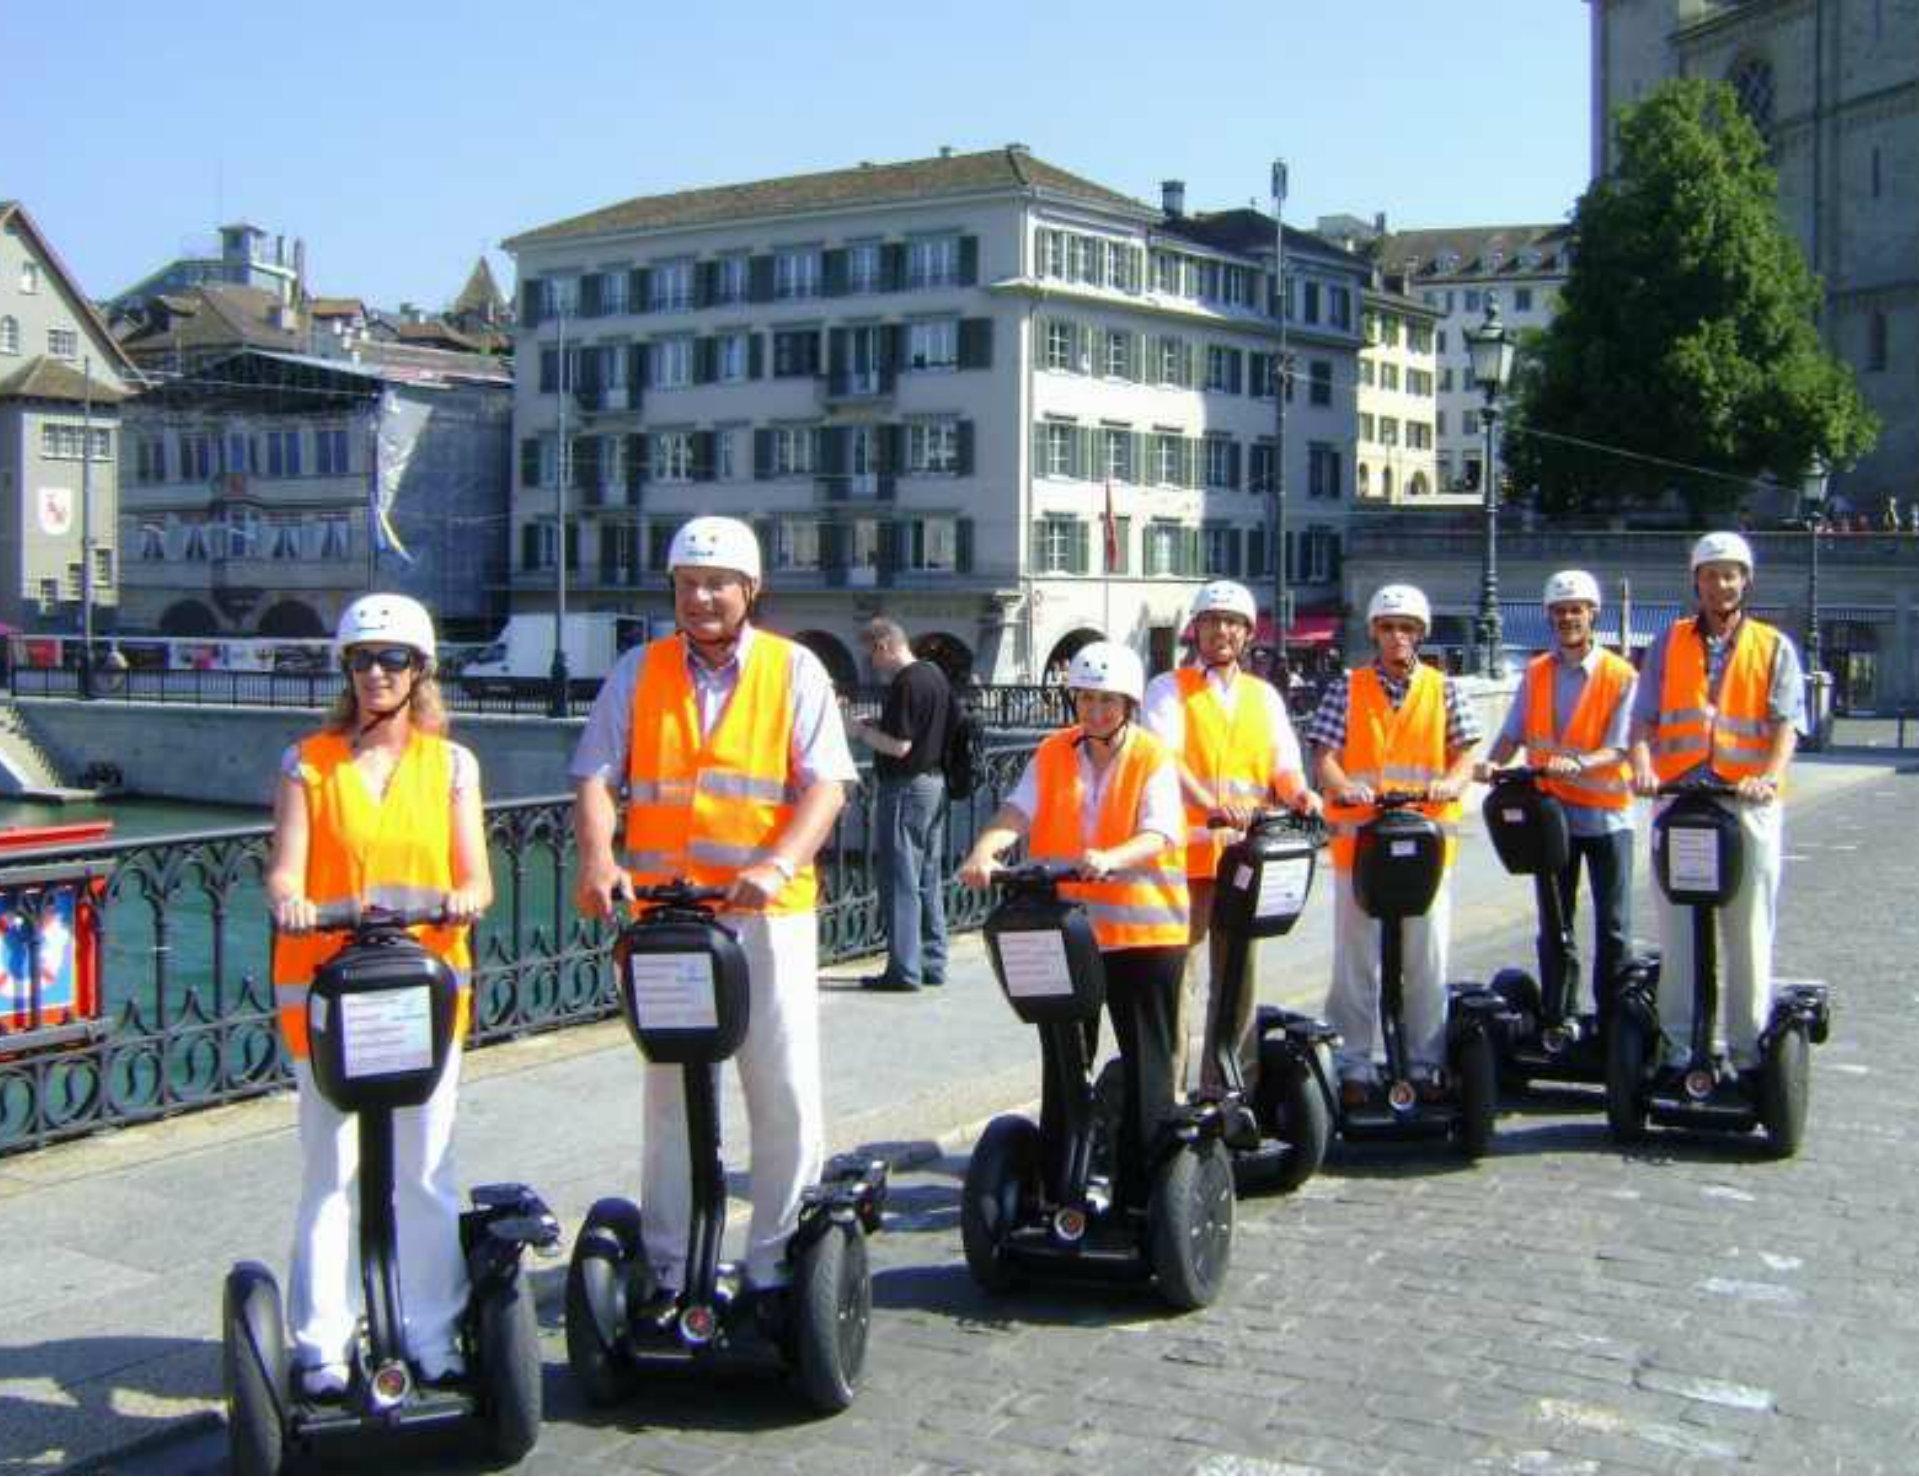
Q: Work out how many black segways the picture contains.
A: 7